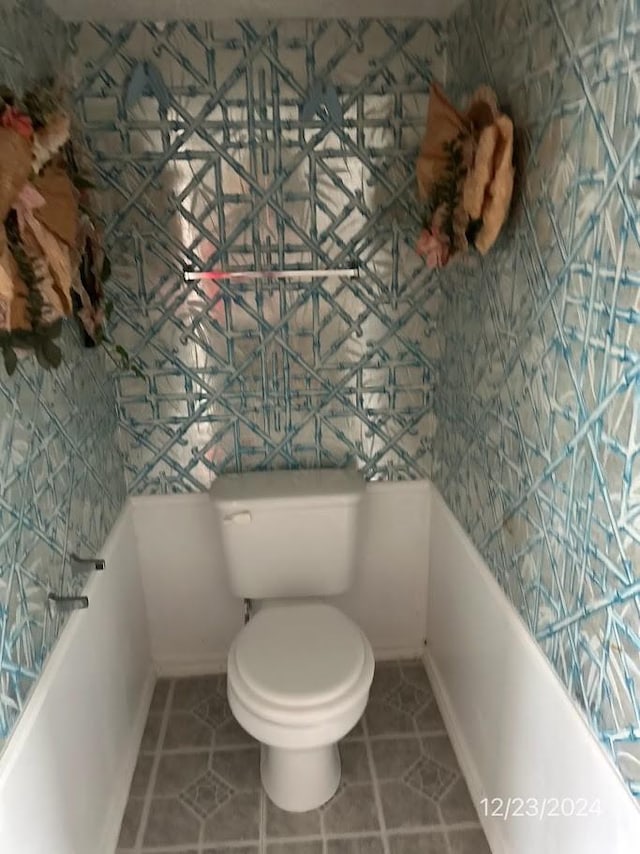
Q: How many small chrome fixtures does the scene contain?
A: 2